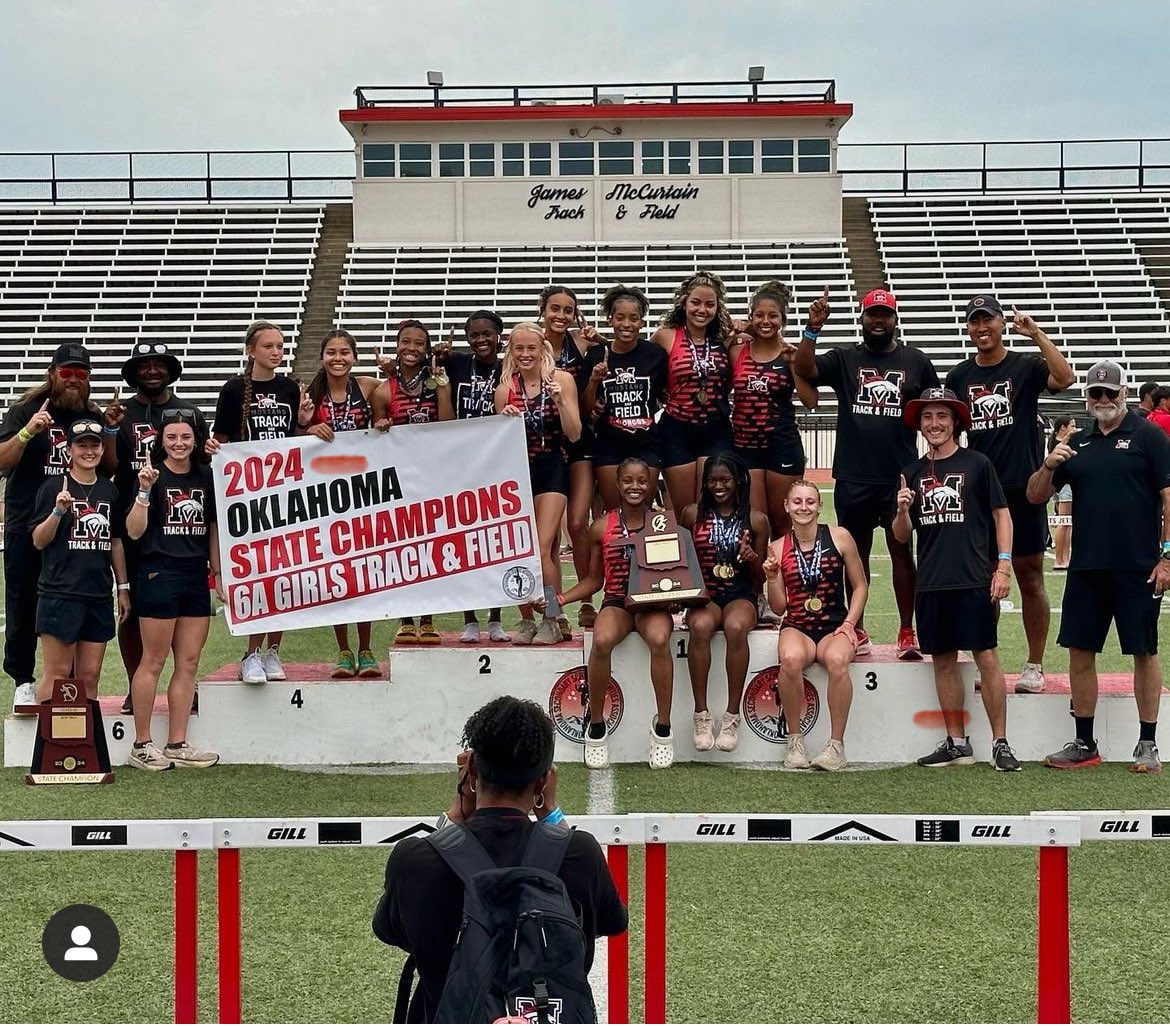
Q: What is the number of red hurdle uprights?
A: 5